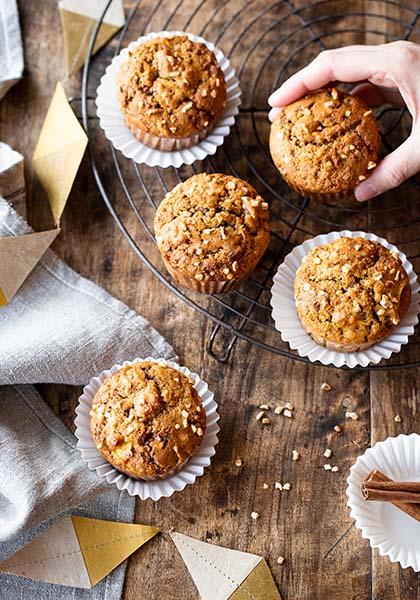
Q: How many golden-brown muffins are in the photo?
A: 5